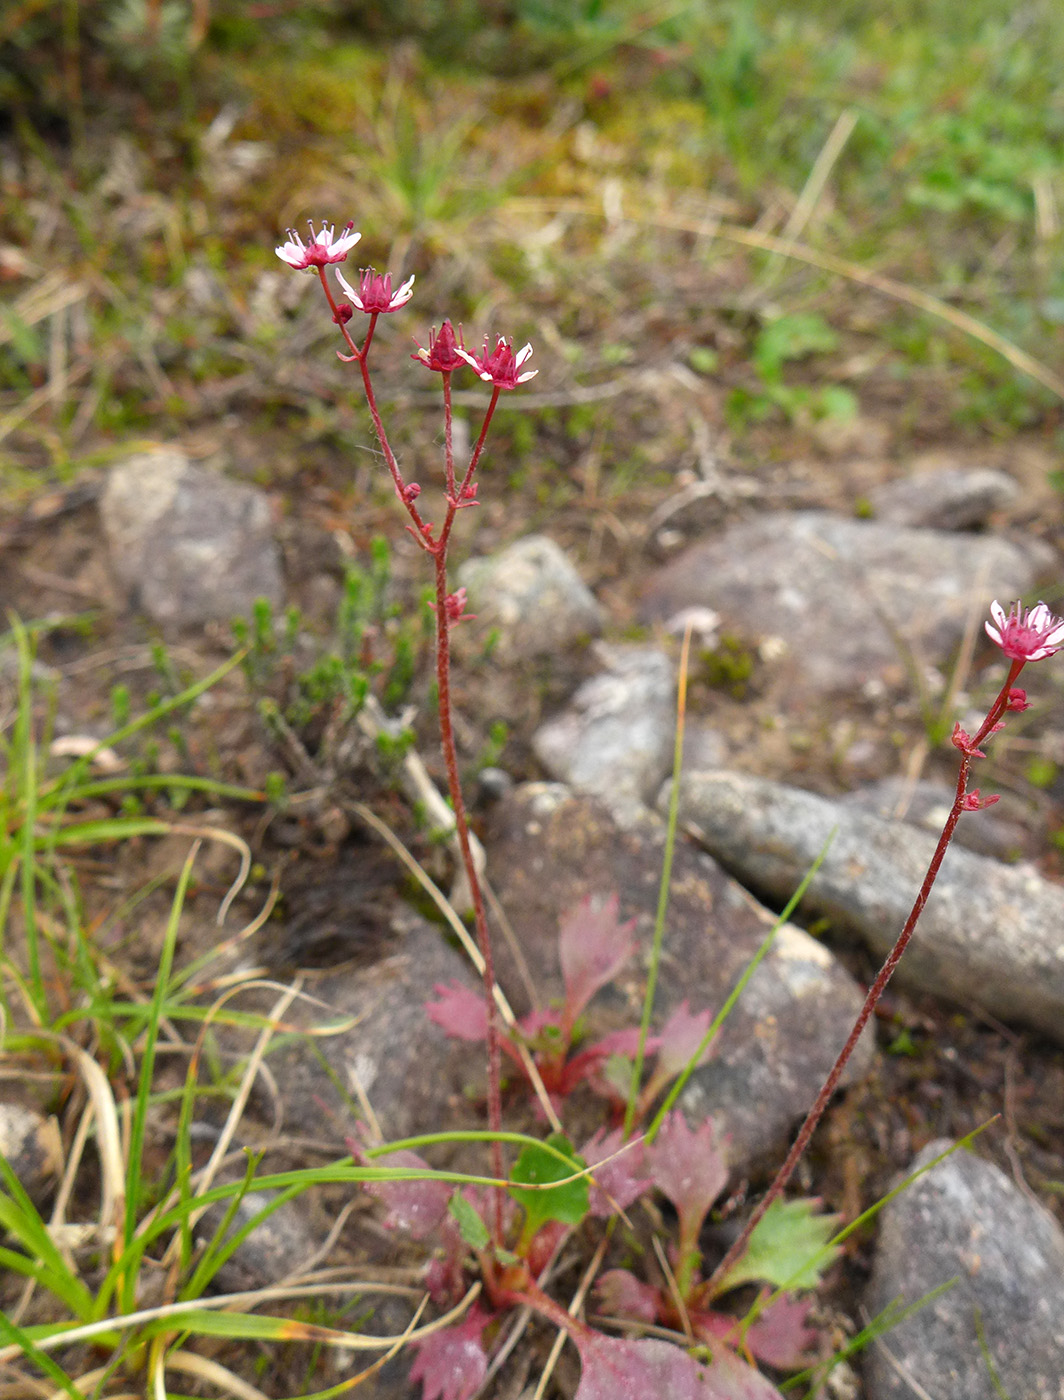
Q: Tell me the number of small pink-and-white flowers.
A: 5